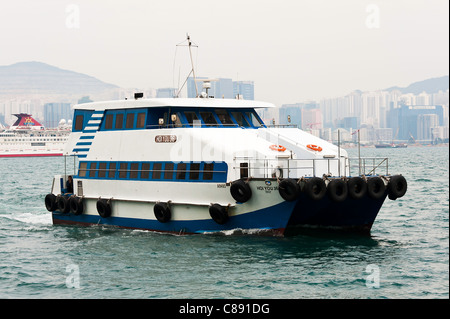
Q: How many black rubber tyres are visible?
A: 13